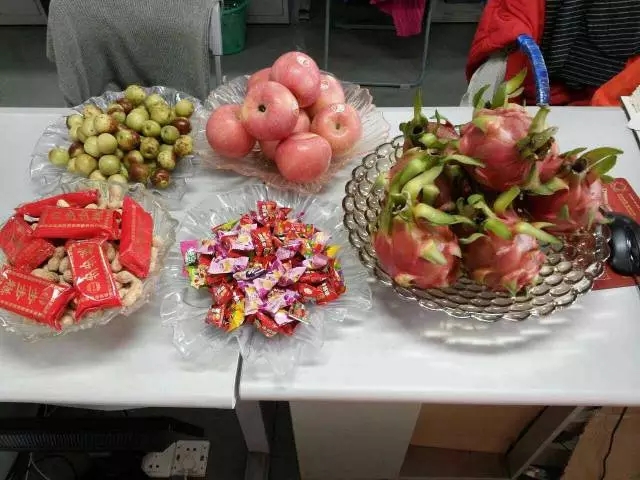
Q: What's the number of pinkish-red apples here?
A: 8